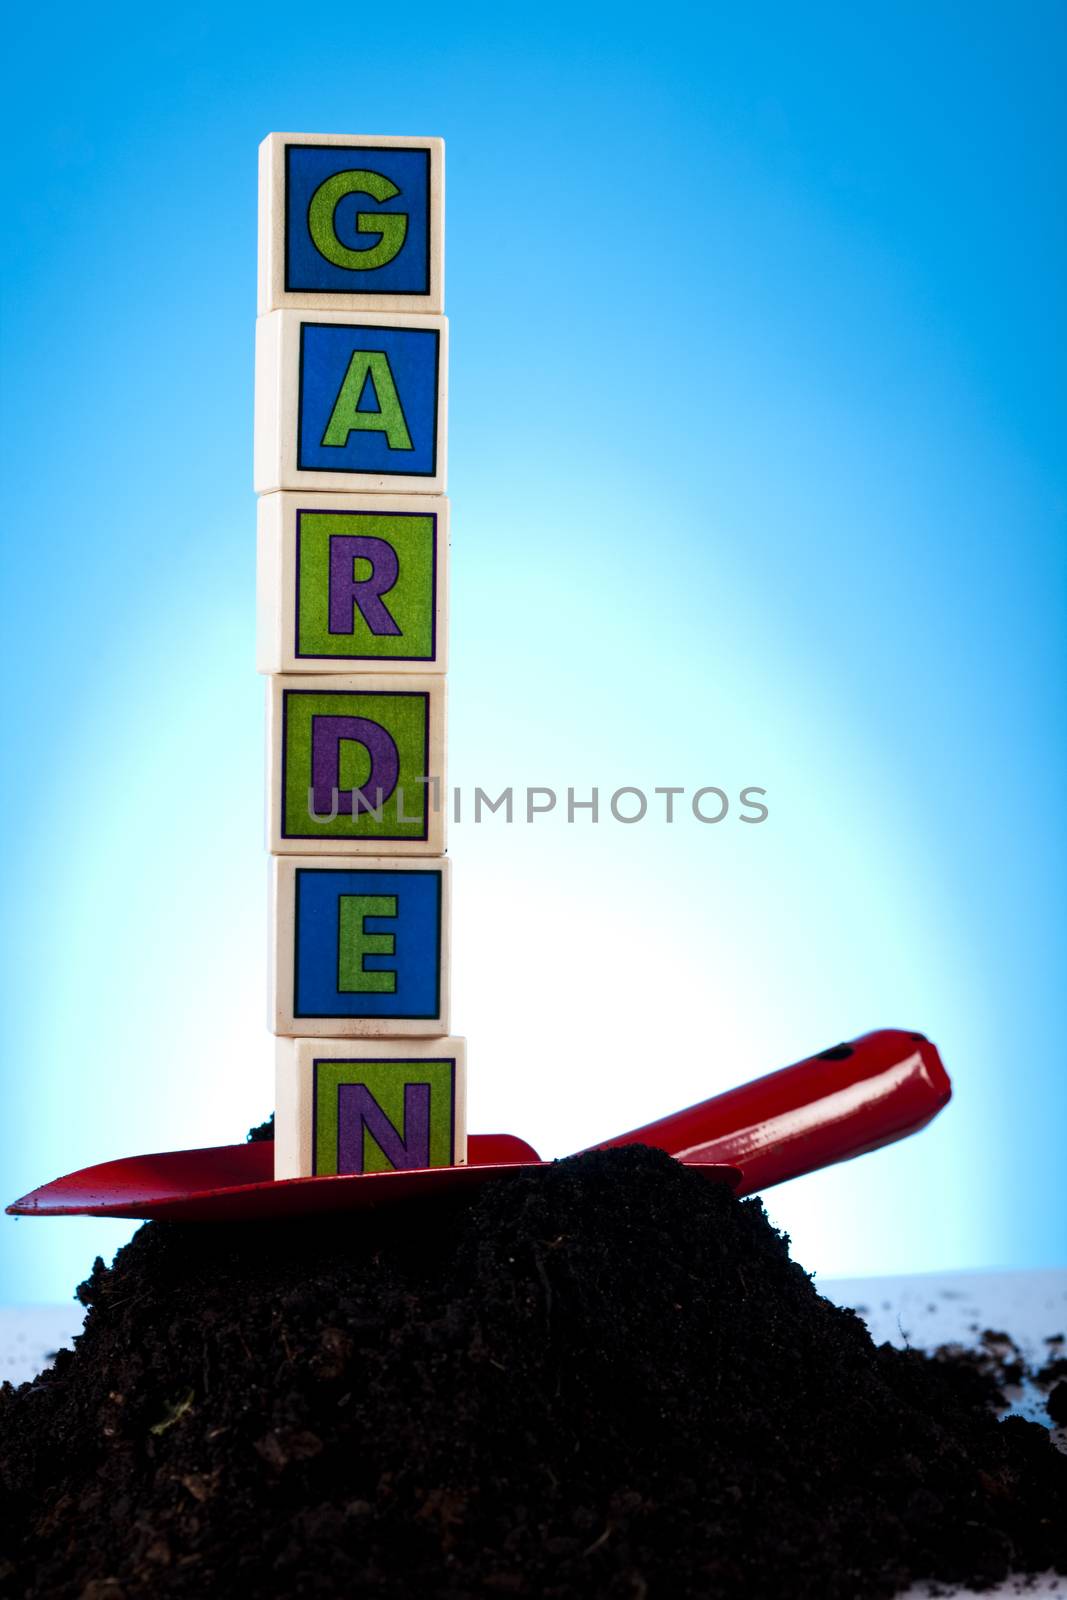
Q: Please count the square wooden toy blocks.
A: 6